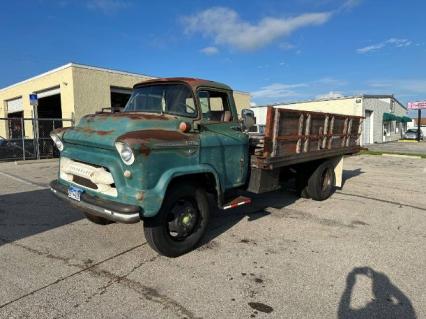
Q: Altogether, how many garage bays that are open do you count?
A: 3